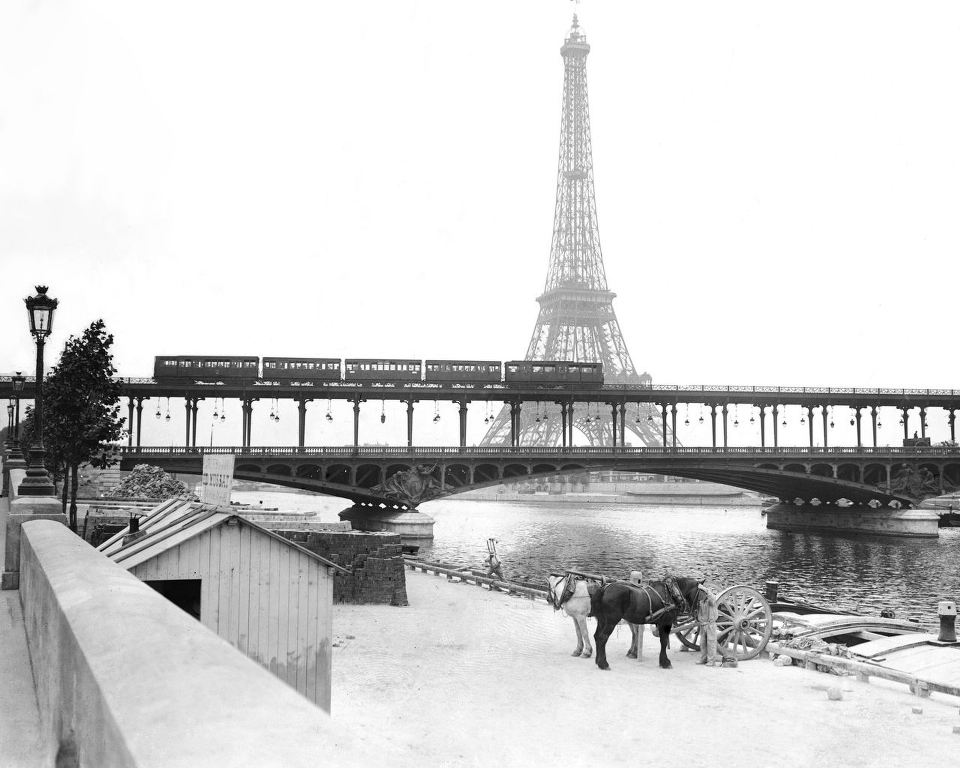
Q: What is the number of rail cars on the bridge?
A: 5